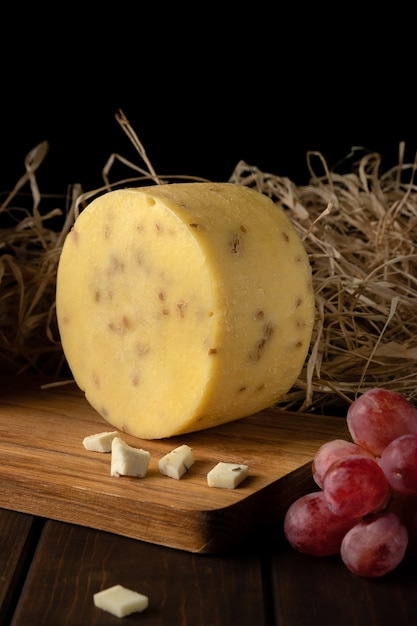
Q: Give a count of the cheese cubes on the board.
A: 4